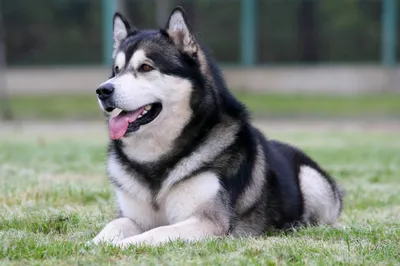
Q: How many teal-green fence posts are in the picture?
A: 3